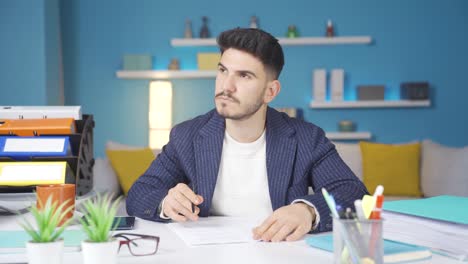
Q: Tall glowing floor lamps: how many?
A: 1